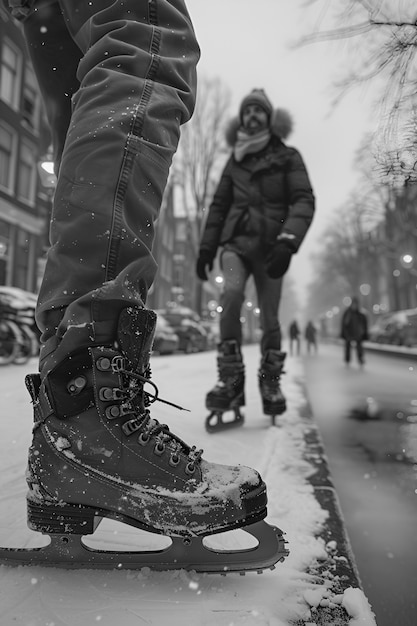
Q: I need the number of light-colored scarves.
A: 1